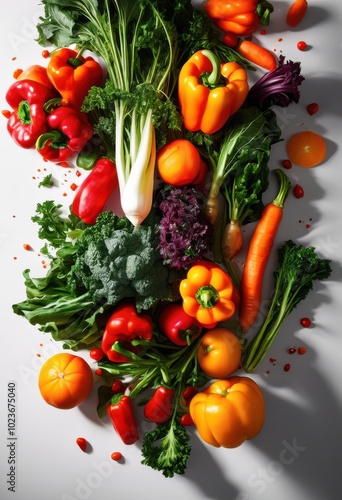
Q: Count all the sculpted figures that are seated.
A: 0